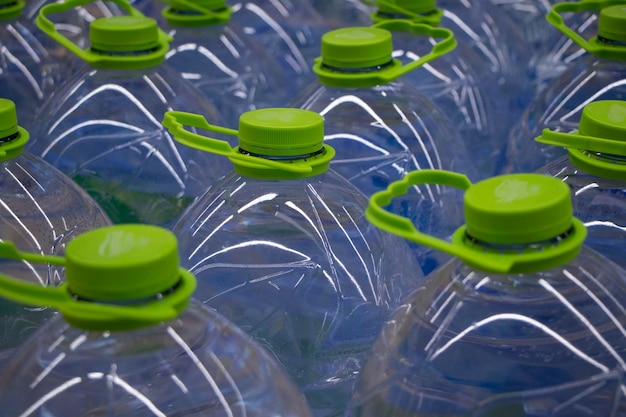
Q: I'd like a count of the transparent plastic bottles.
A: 11